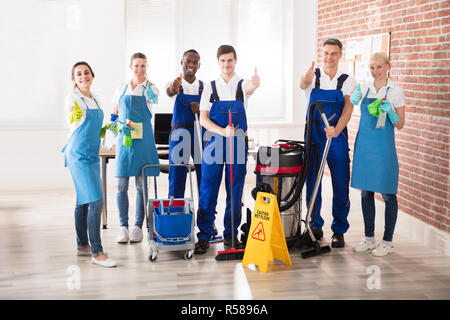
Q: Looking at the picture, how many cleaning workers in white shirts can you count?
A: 6